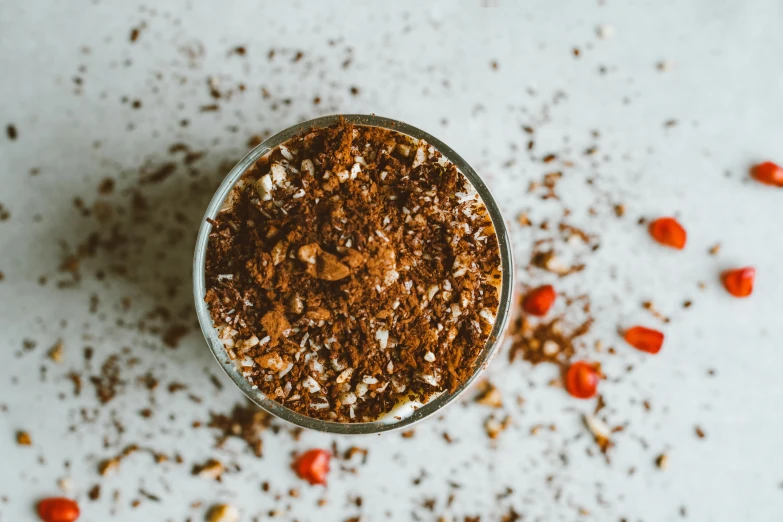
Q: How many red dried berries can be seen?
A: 8